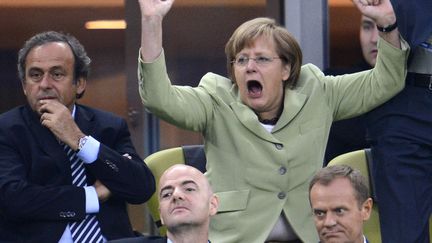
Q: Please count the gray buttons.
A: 3